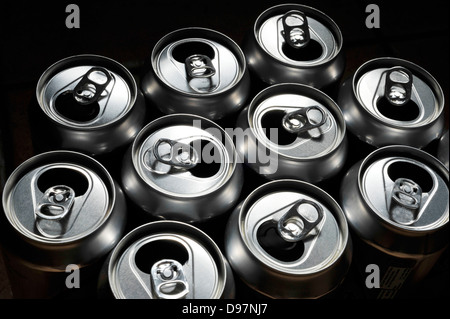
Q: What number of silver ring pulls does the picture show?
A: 10